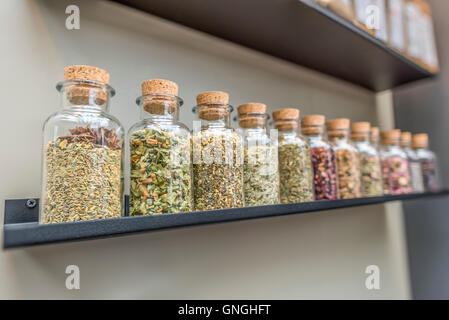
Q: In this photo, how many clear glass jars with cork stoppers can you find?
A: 12